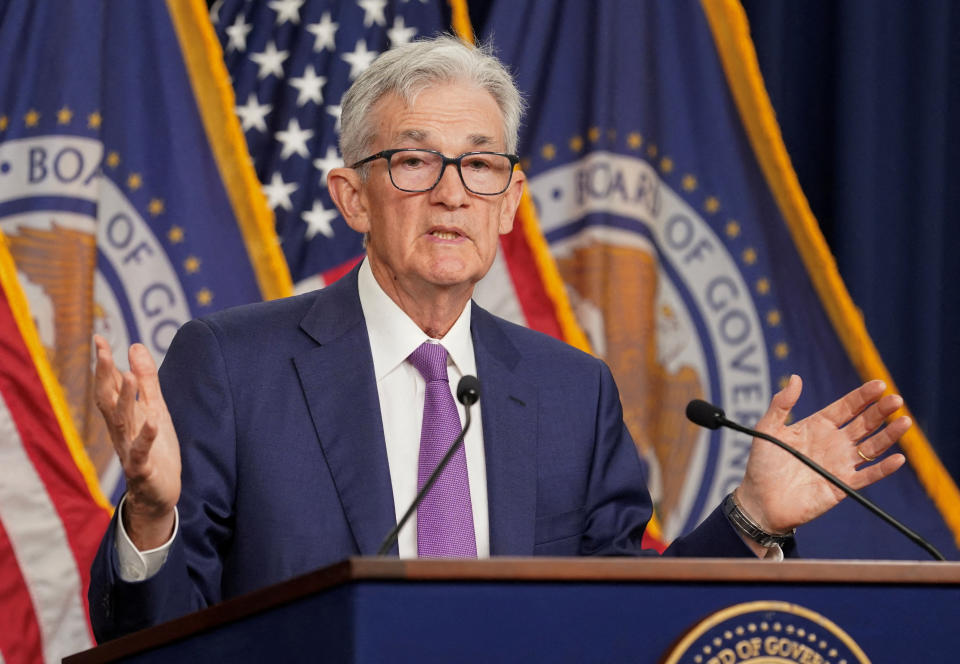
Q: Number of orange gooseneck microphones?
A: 0